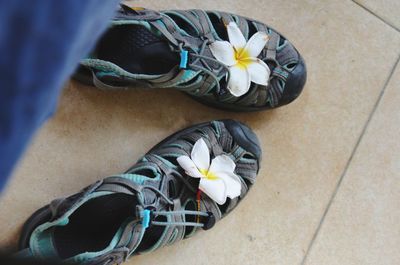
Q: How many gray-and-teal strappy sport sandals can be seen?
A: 2